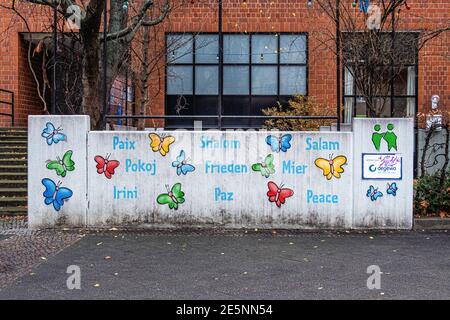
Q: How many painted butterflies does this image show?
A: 13